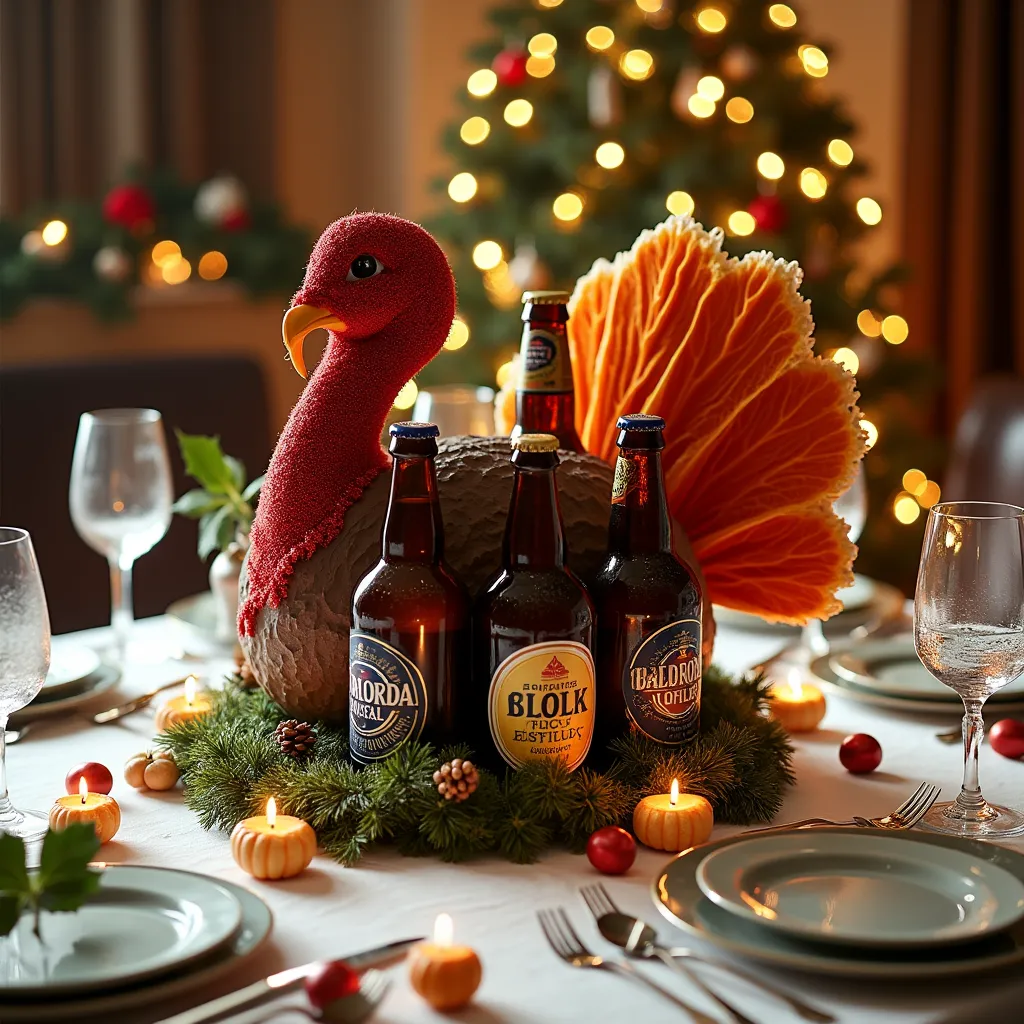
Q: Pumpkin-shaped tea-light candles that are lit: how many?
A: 6